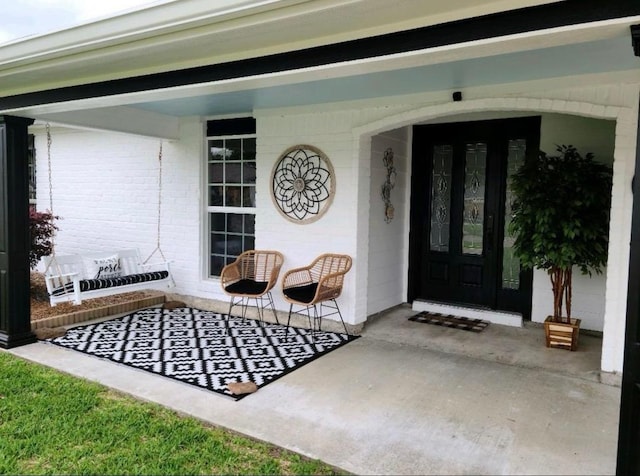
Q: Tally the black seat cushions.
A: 2